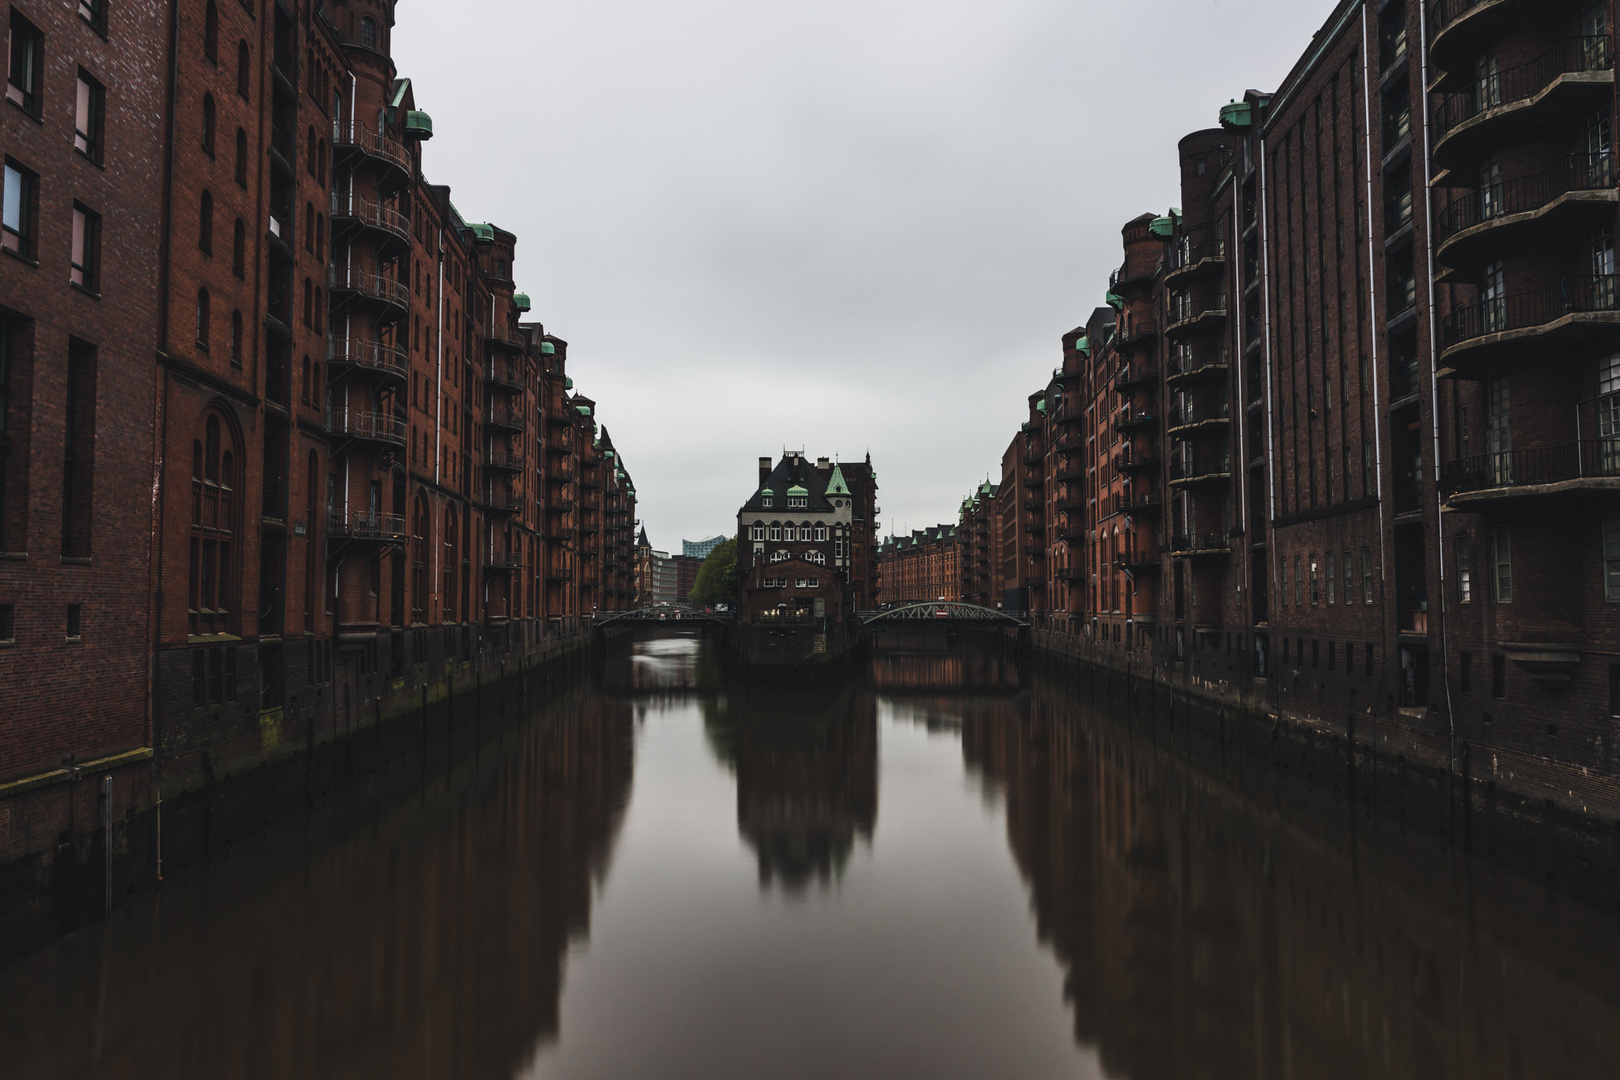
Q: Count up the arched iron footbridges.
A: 2